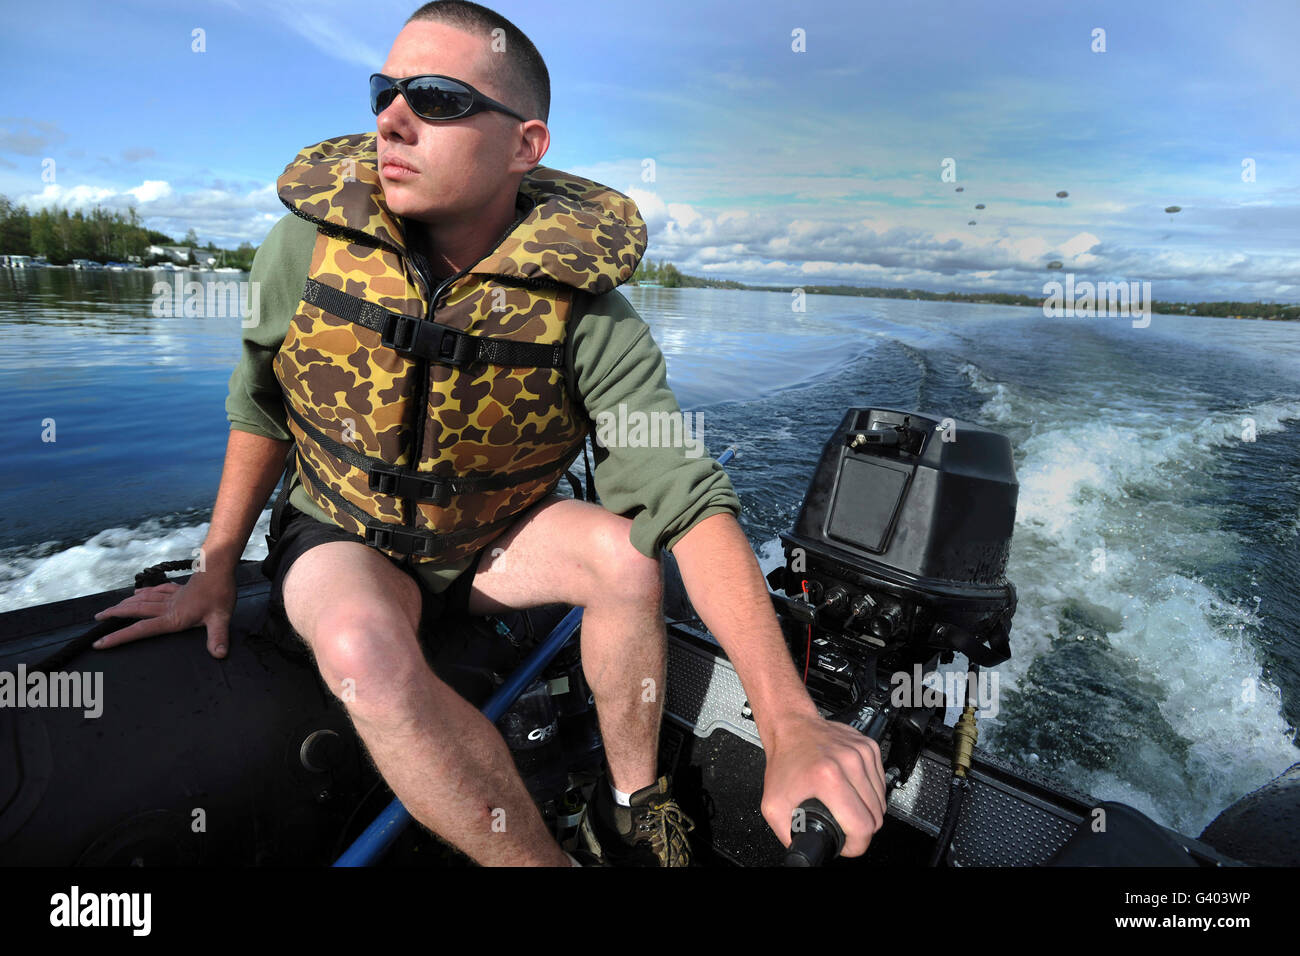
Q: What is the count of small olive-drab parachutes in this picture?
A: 6